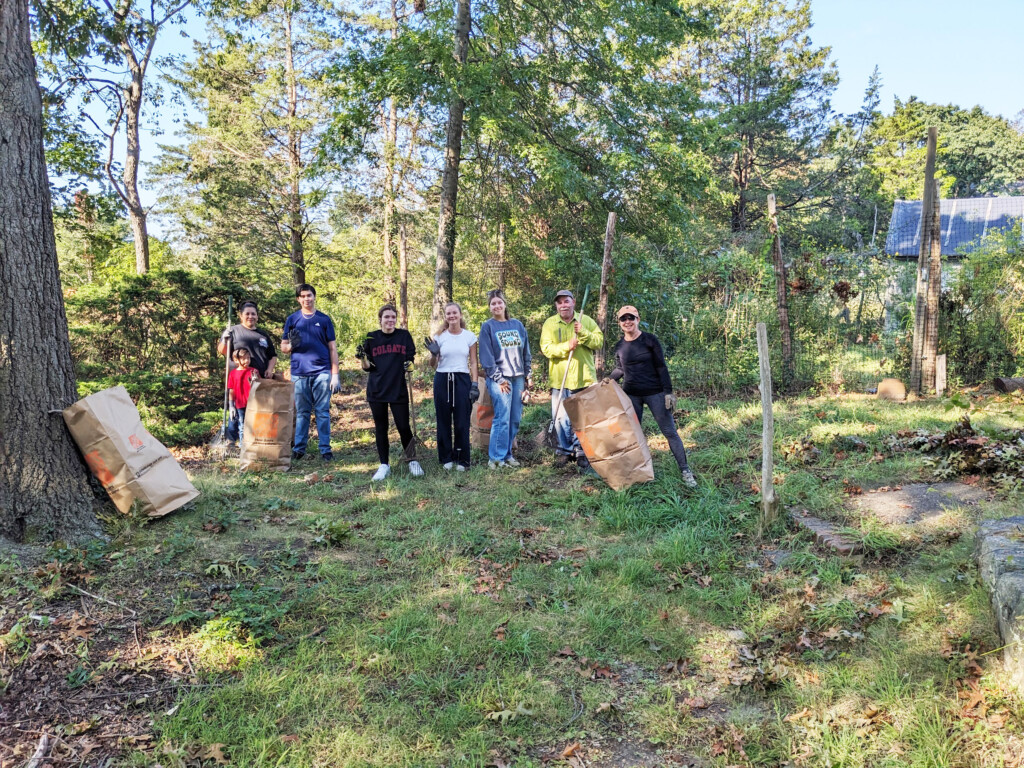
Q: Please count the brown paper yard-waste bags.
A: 4